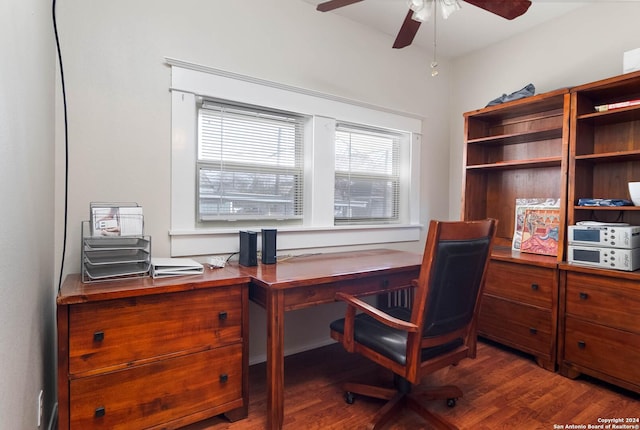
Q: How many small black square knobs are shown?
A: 8